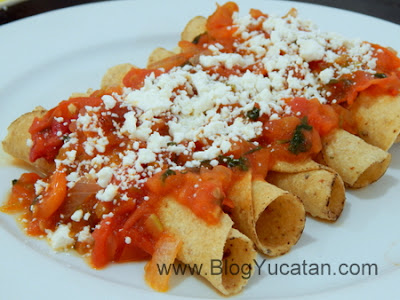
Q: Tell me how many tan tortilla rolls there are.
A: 5